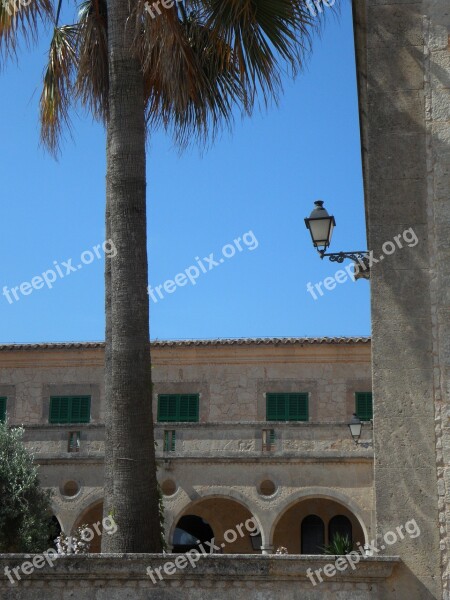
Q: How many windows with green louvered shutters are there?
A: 5